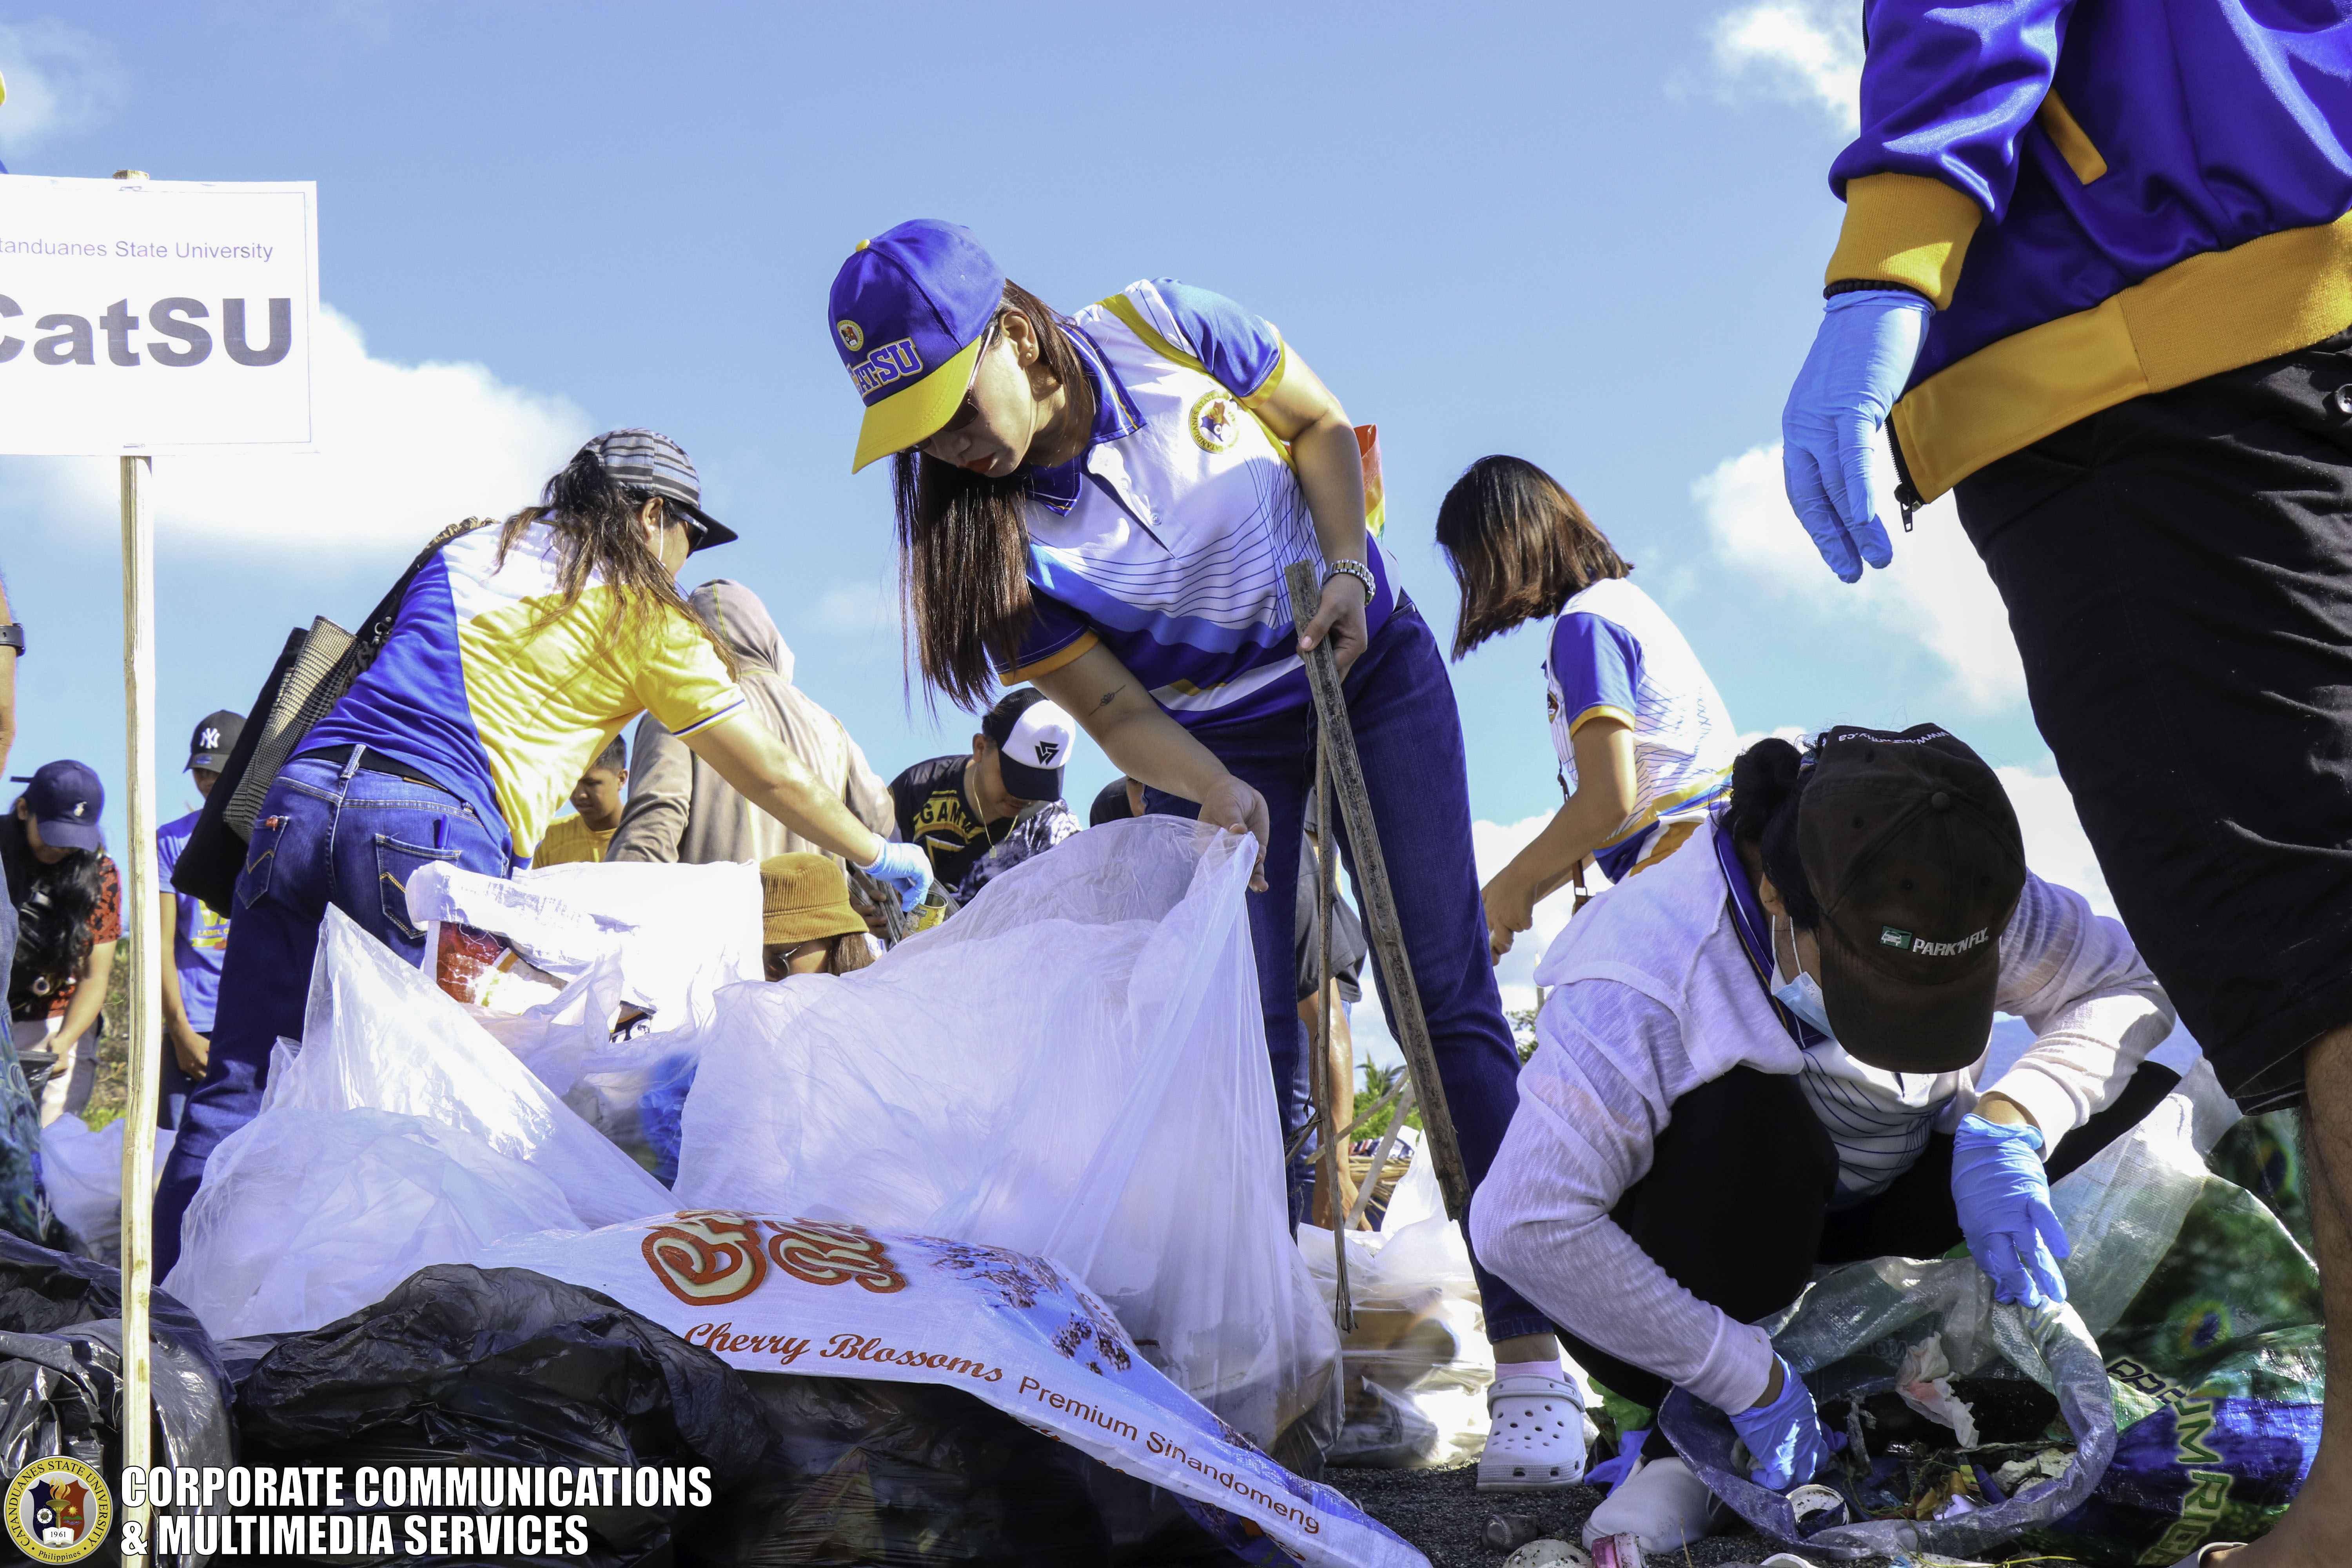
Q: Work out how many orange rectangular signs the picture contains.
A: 0